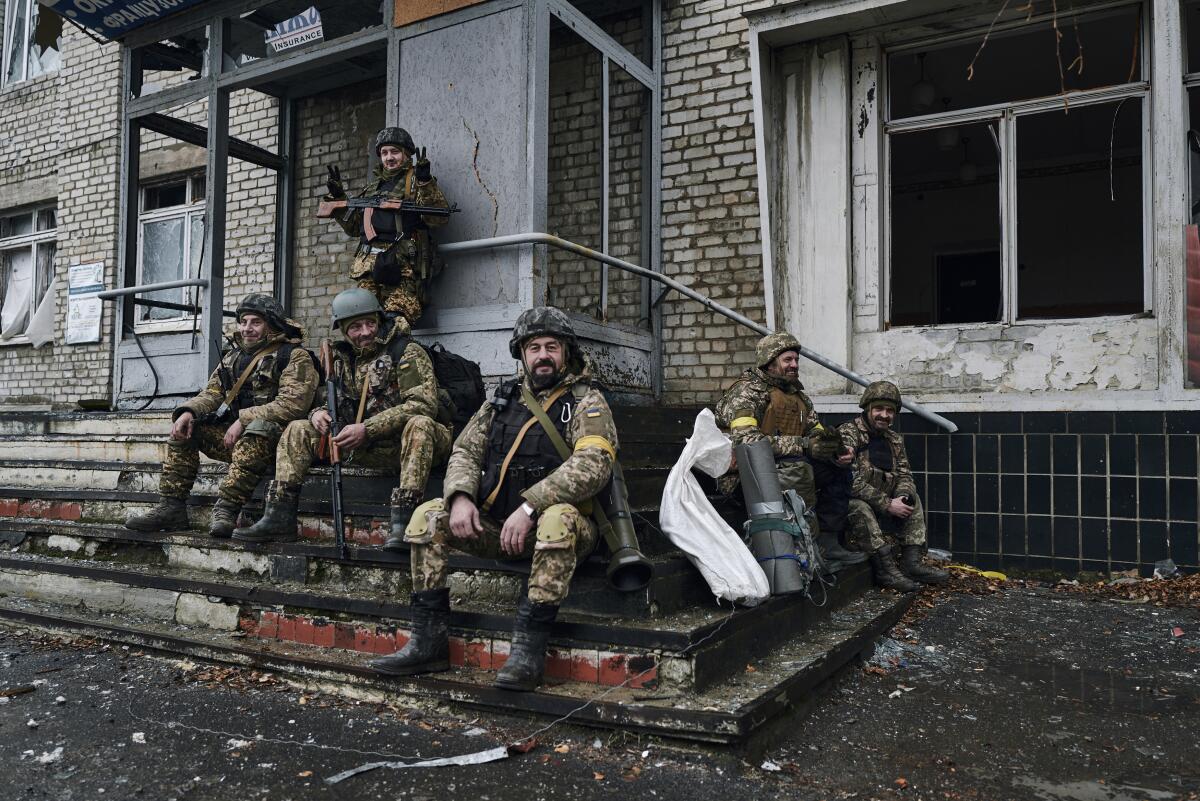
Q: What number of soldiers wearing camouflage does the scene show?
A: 6